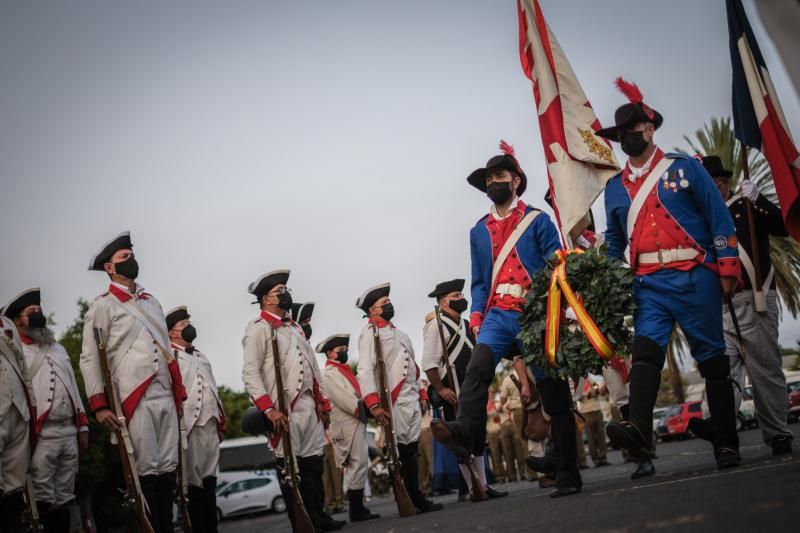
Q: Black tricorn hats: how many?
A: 8